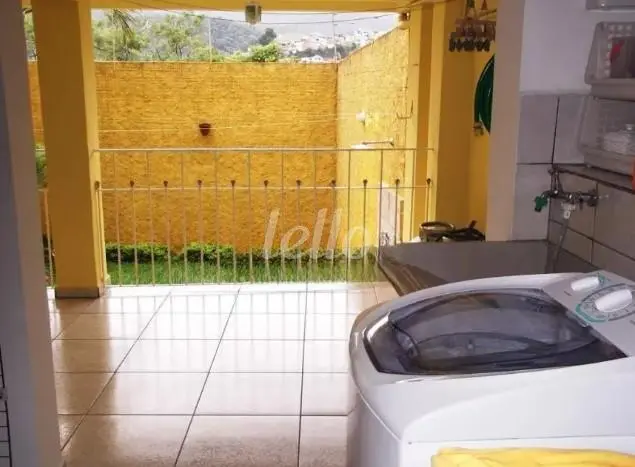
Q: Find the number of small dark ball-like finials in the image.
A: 11